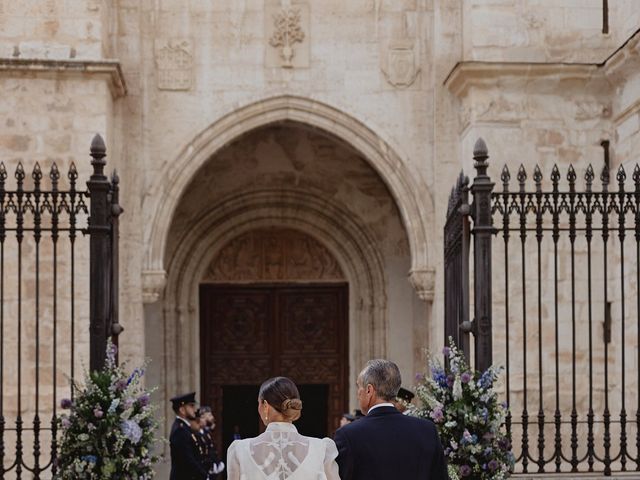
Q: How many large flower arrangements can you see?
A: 2